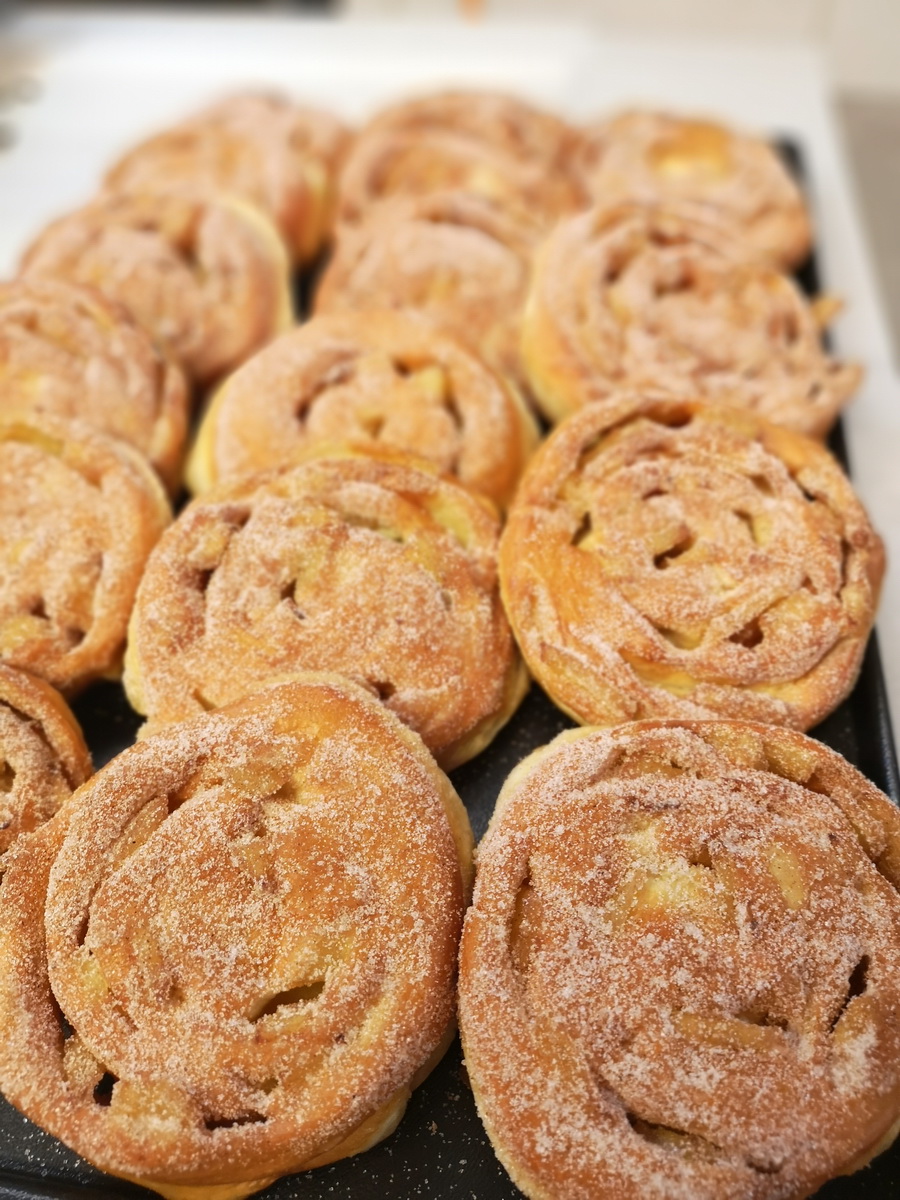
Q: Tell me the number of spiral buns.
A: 14